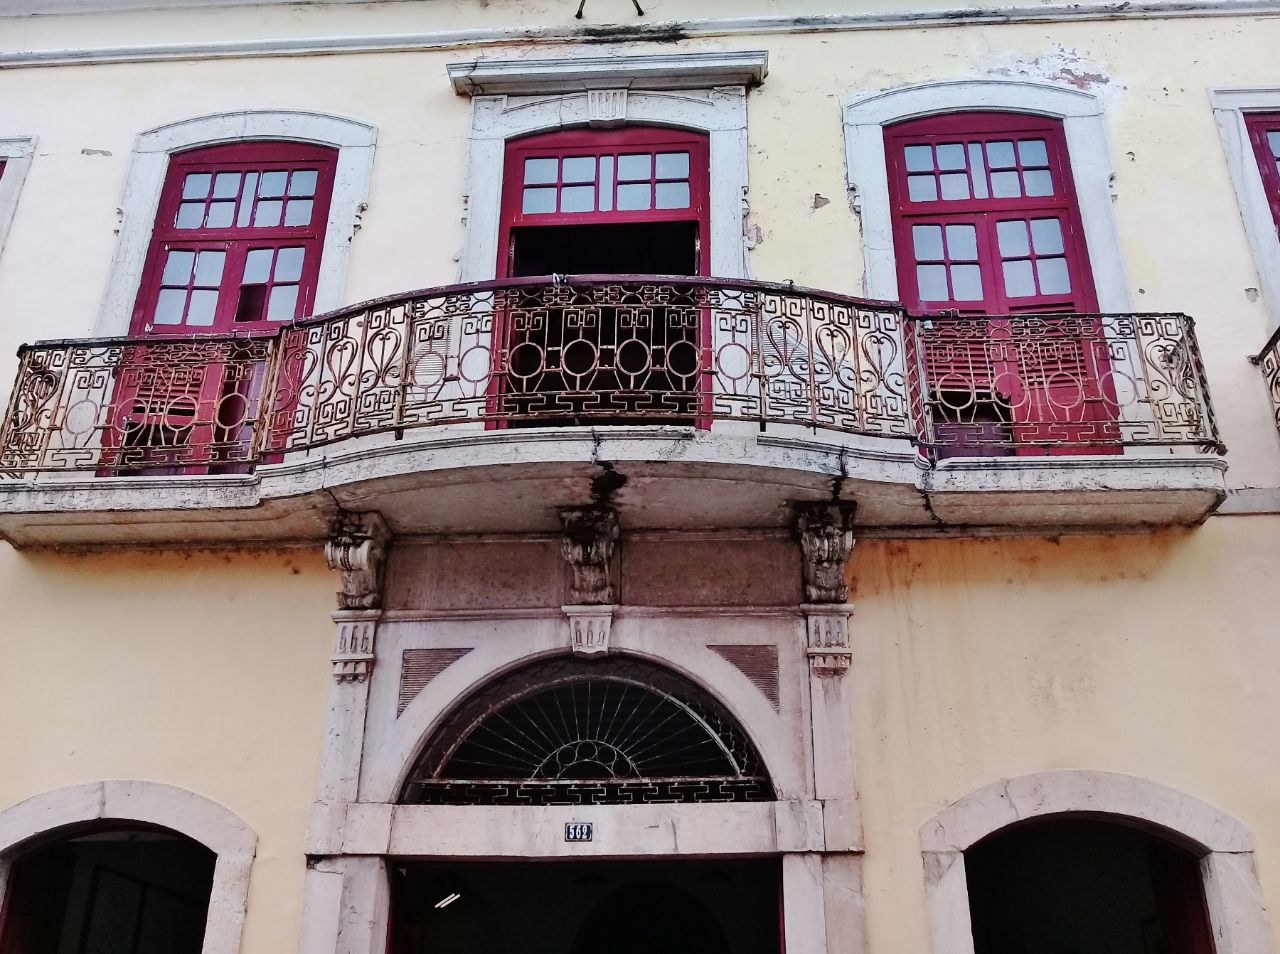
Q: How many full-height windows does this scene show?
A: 3